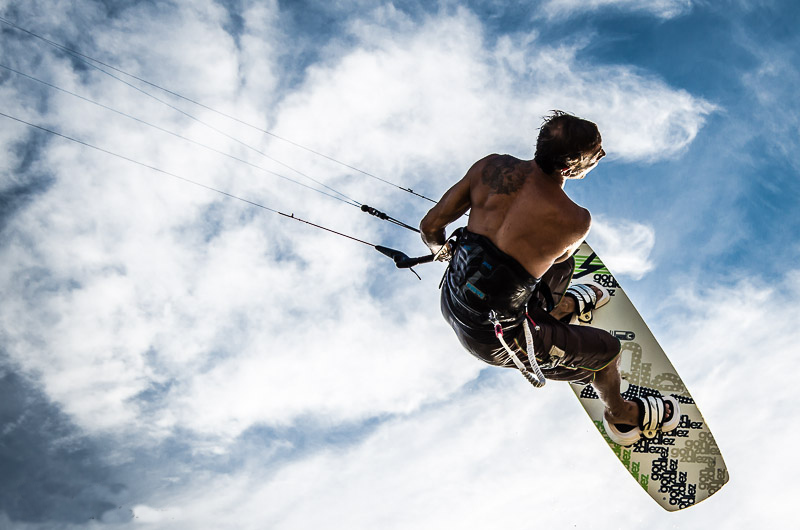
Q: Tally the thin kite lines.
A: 4